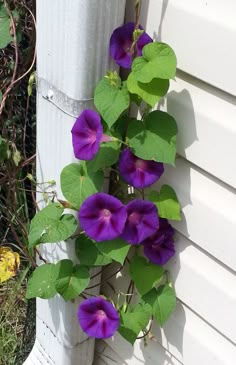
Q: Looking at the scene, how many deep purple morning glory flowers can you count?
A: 7